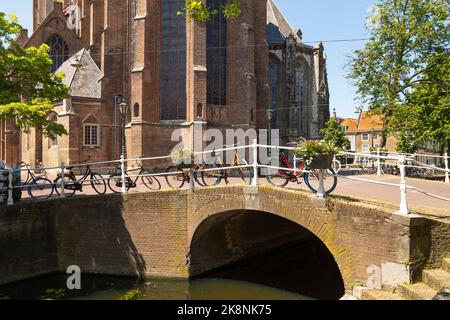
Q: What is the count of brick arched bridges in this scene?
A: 1